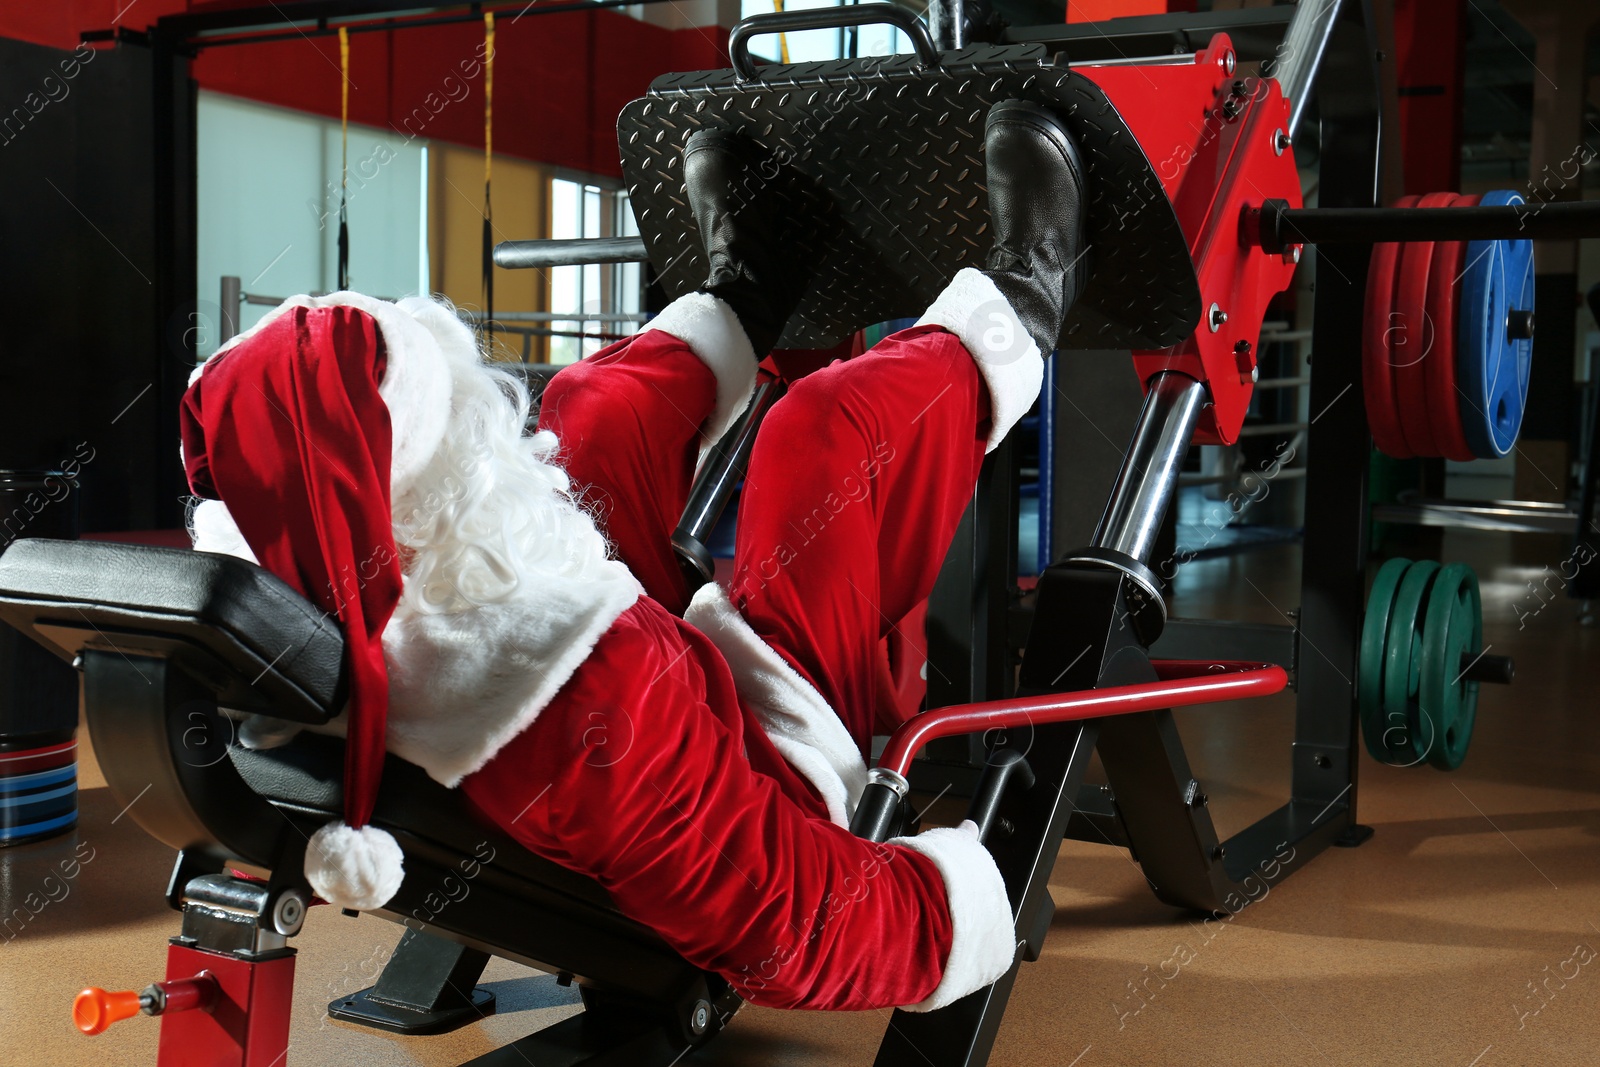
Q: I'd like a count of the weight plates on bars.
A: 7